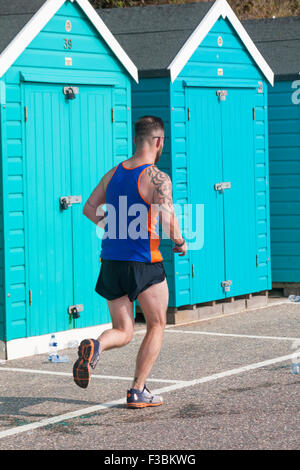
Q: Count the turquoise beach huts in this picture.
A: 3